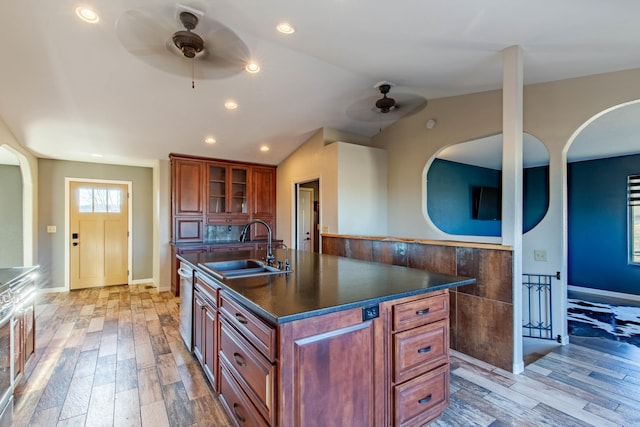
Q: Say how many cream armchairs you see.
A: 0